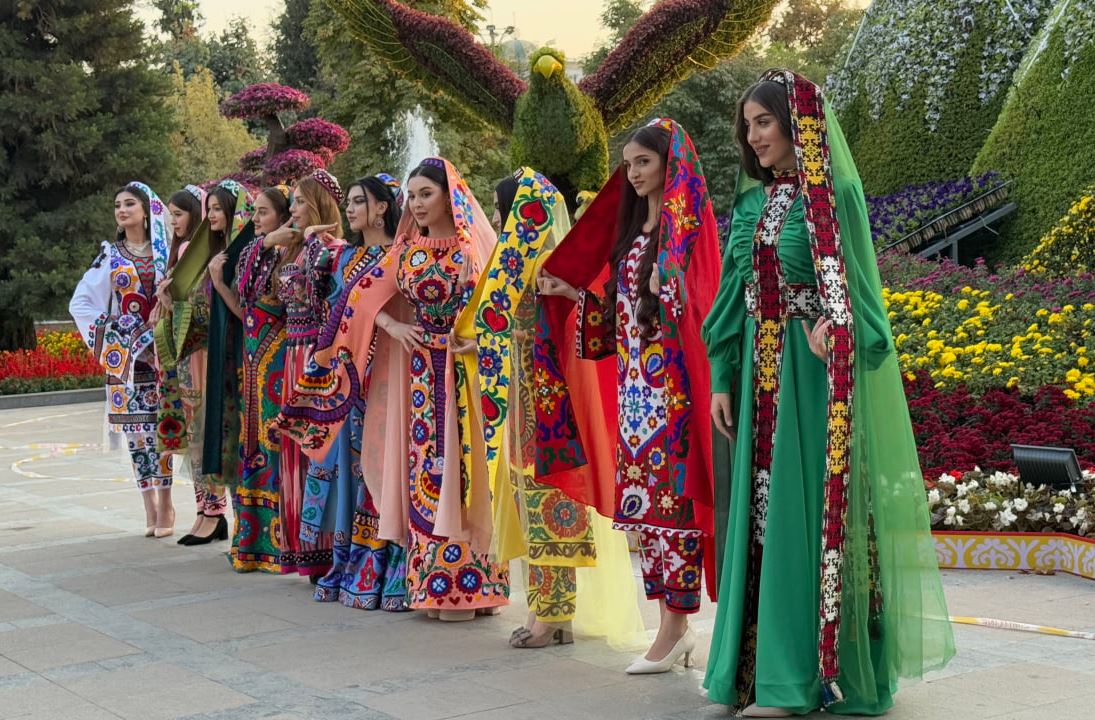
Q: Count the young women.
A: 10